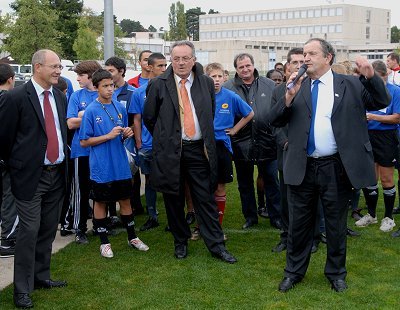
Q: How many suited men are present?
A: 3